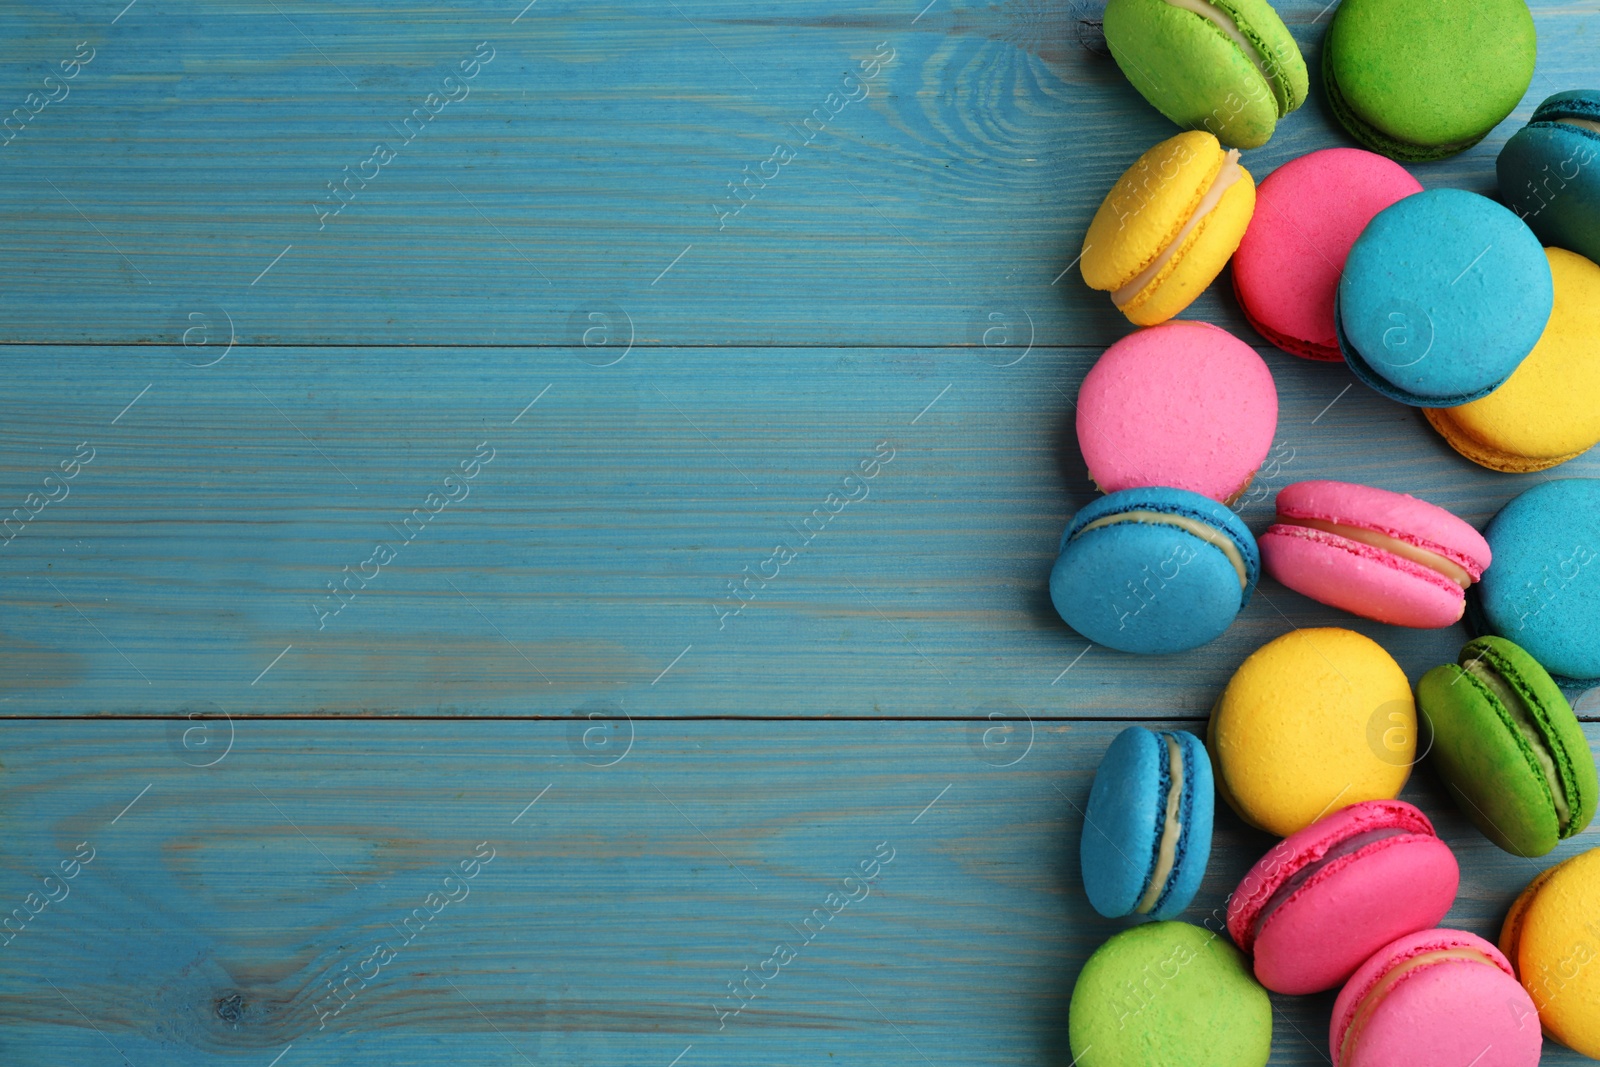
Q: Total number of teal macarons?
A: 5